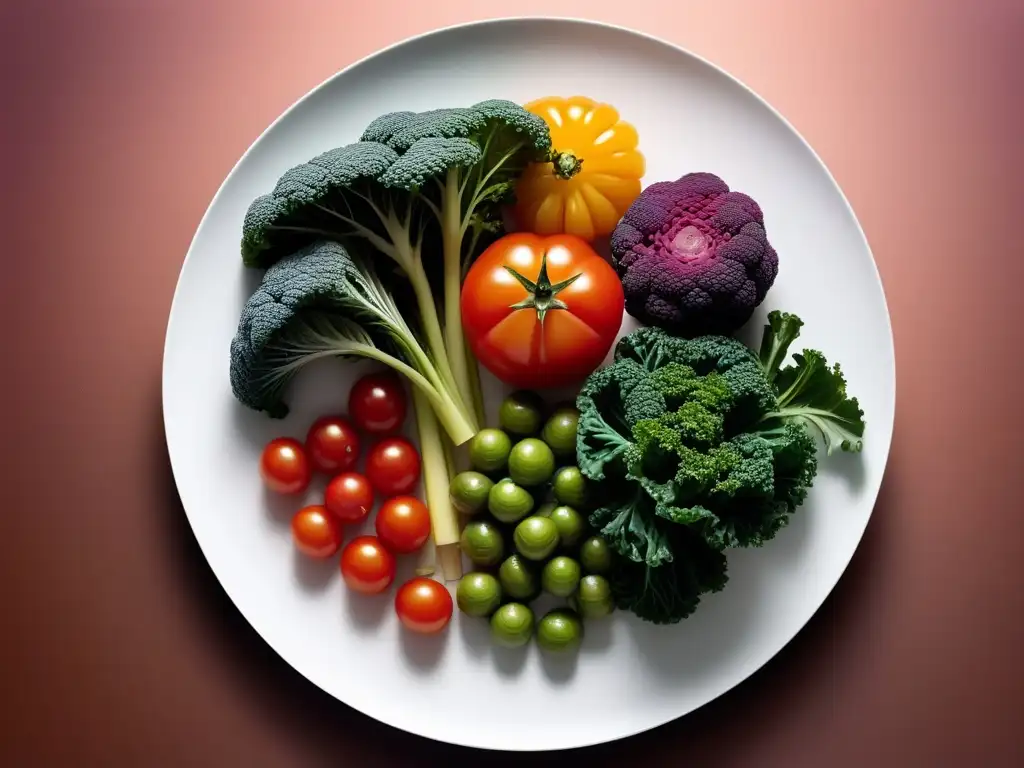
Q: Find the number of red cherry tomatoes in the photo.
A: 9